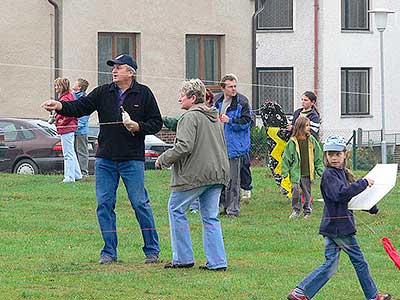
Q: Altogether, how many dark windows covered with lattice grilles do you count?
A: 4